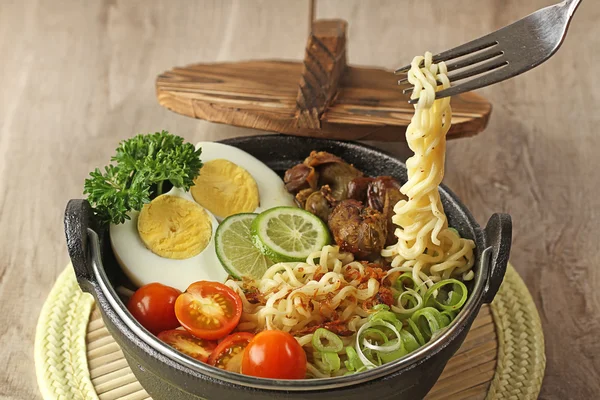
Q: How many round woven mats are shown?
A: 1